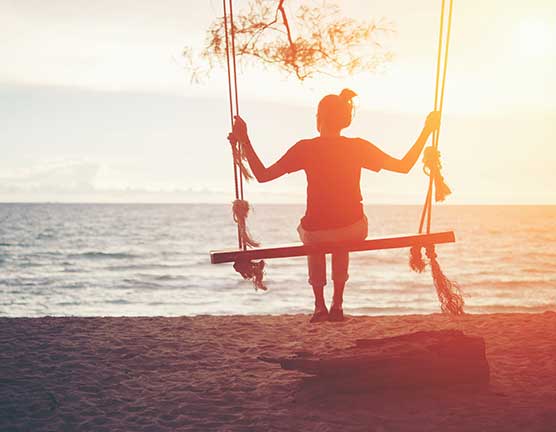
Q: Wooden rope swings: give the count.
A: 1